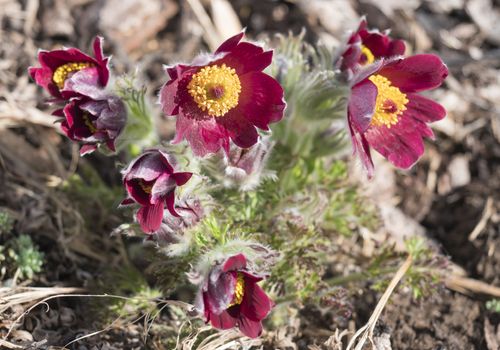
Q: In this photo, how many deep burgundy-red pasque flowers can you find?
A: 7